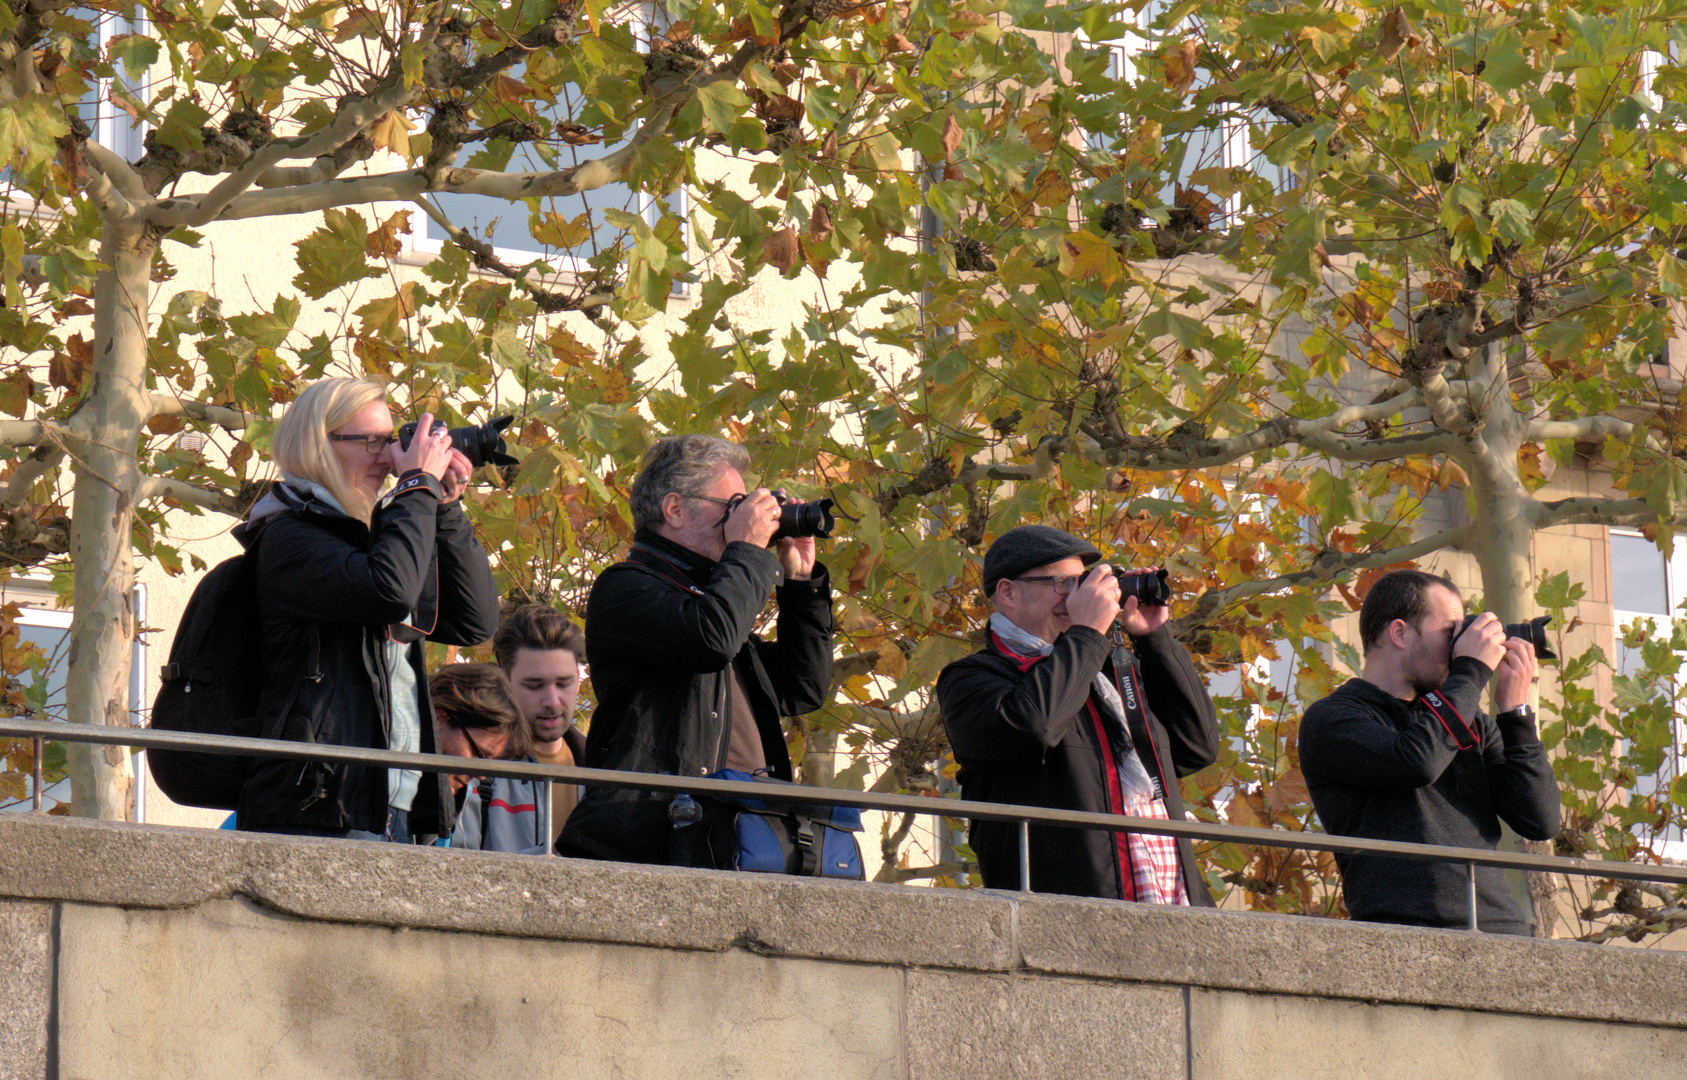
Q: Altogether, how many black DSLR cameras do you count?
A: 4